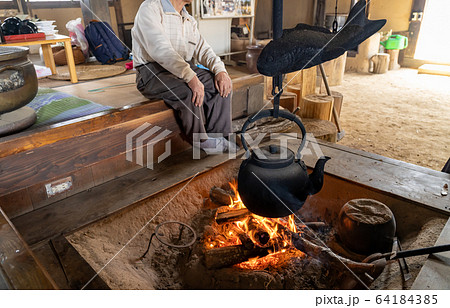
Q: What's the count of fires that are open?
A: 1